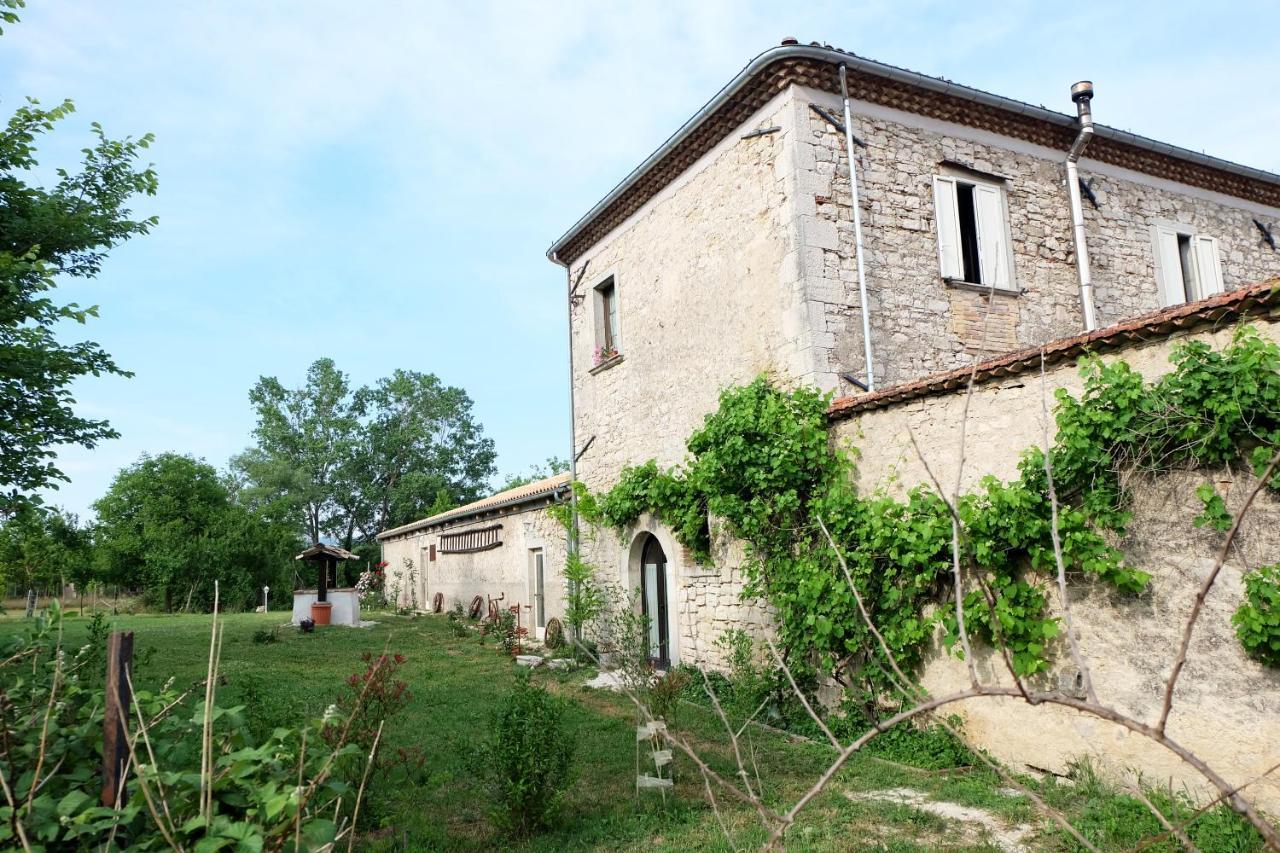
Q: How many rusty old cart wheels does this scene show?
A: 3